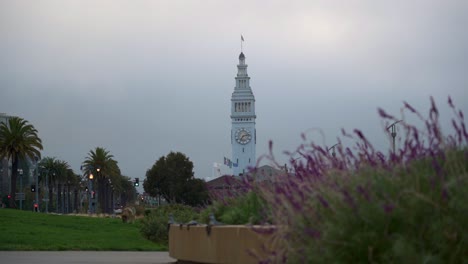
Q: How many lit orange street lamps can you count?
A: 2